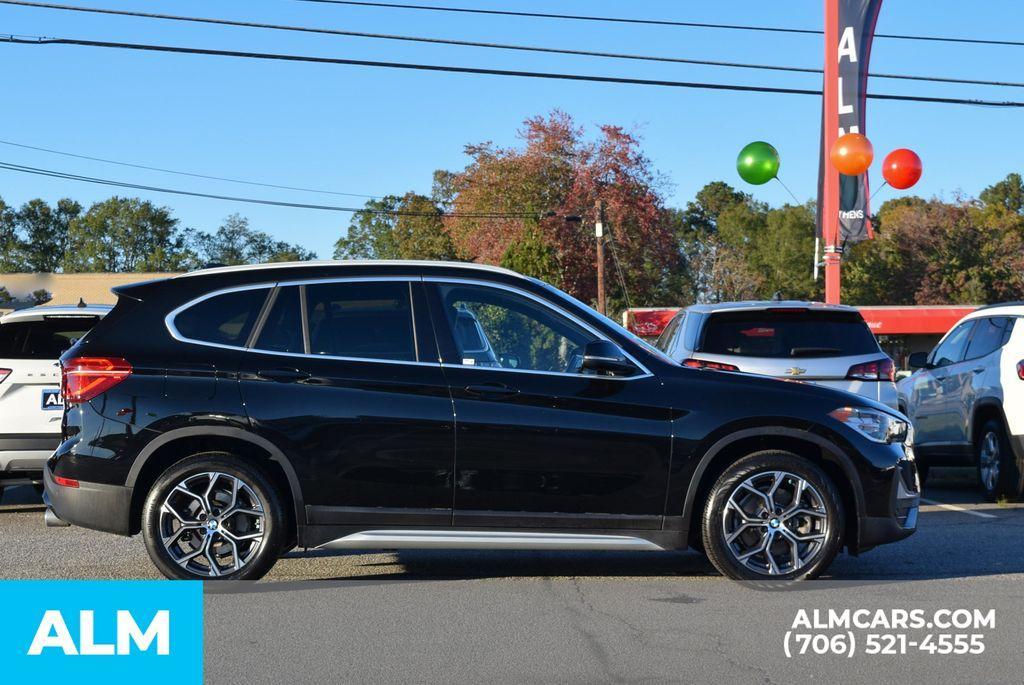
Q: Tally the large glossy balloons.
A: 3